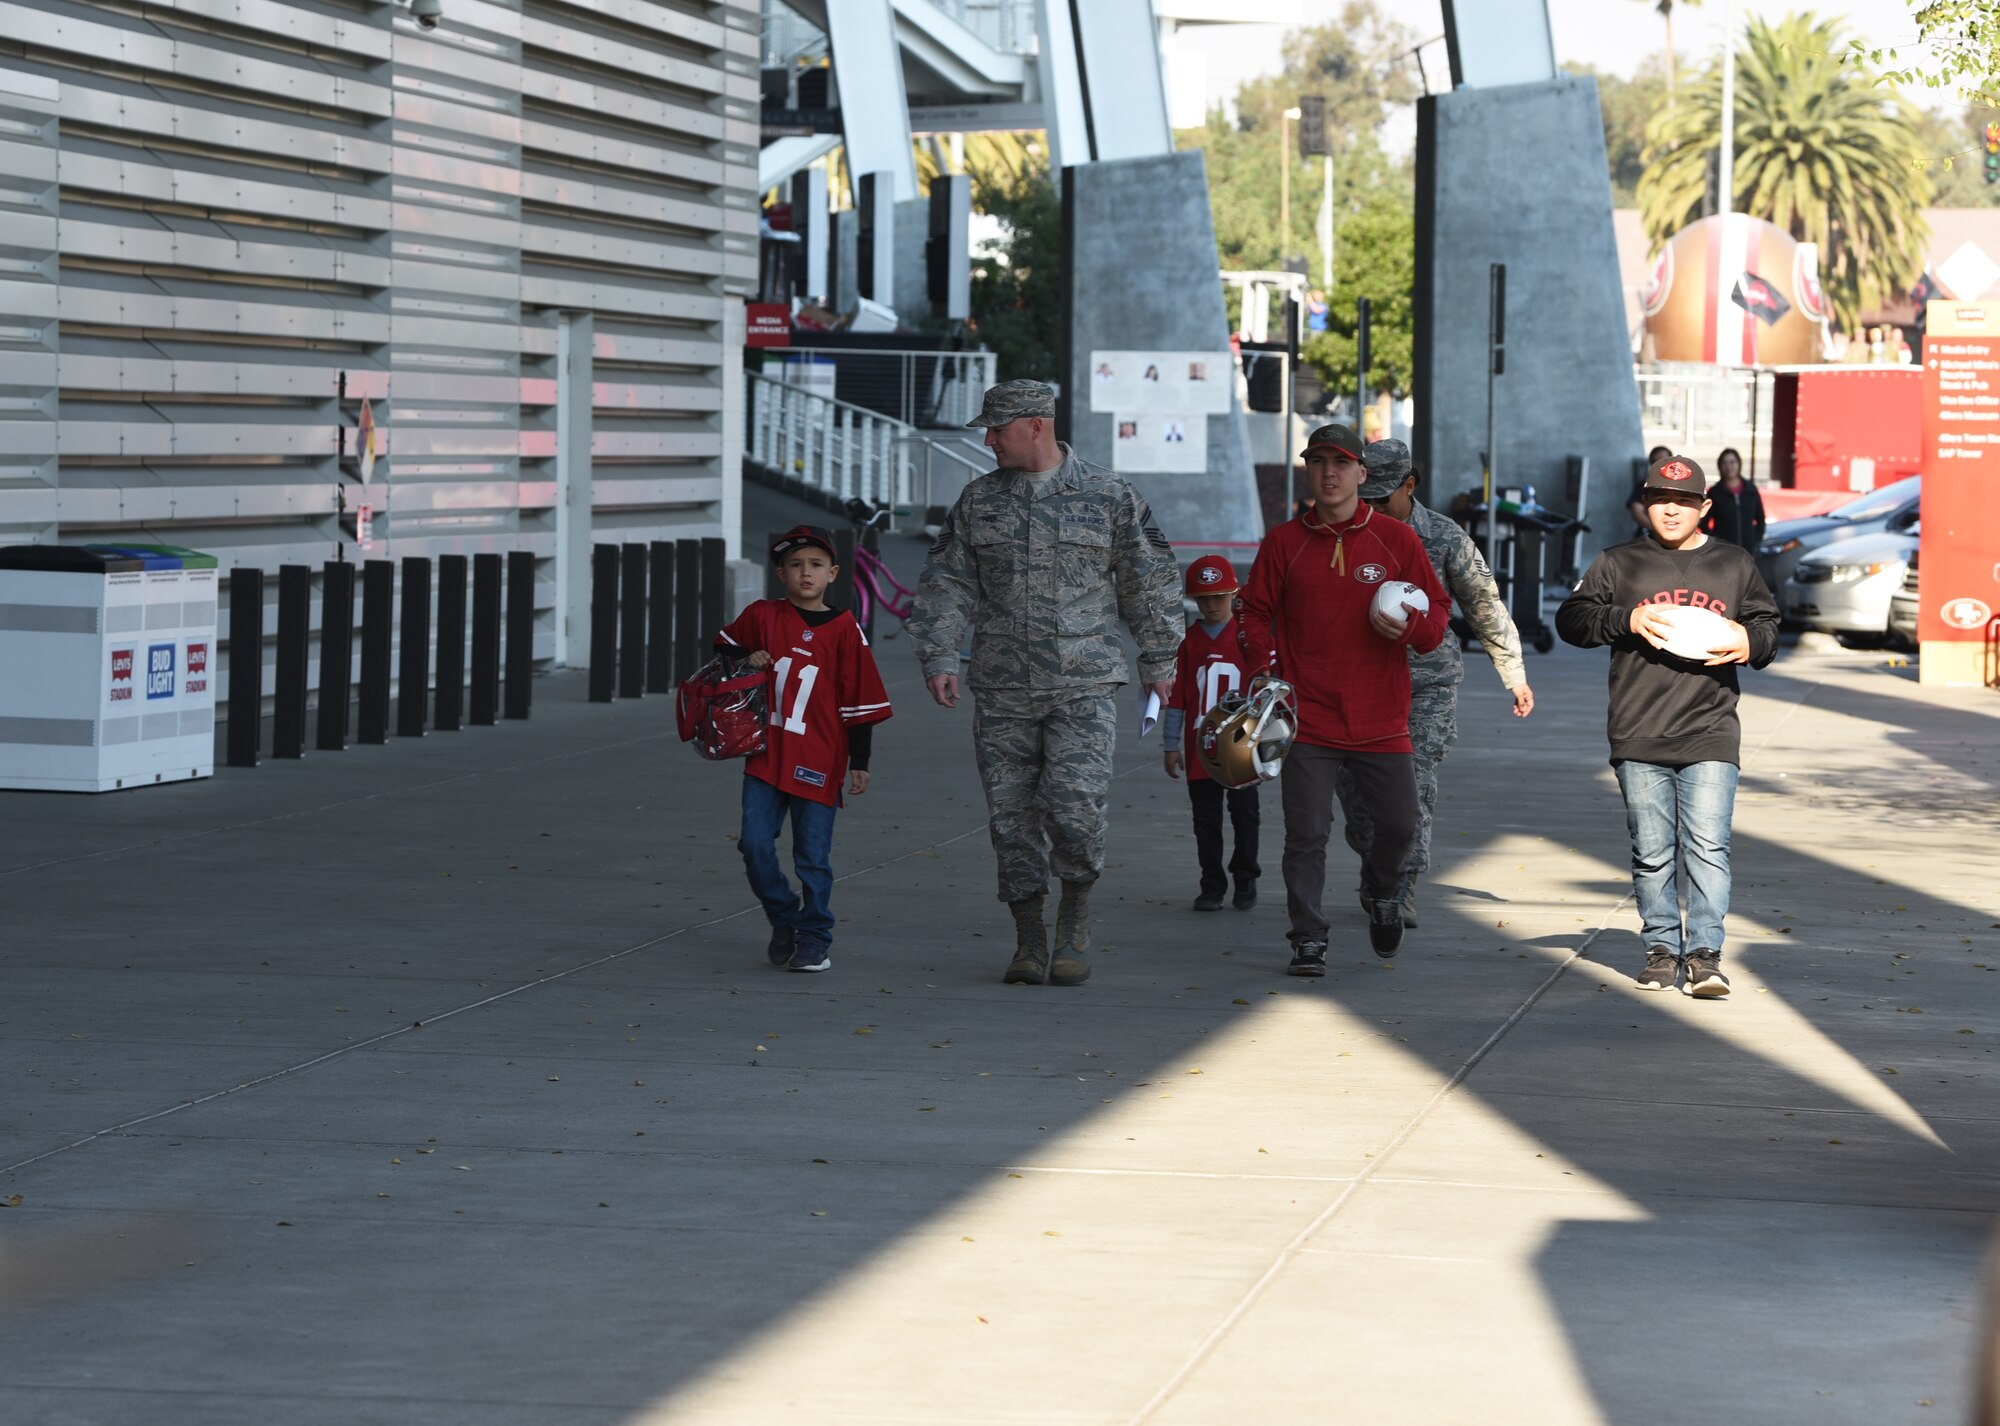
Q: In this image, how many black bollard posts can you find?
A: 13